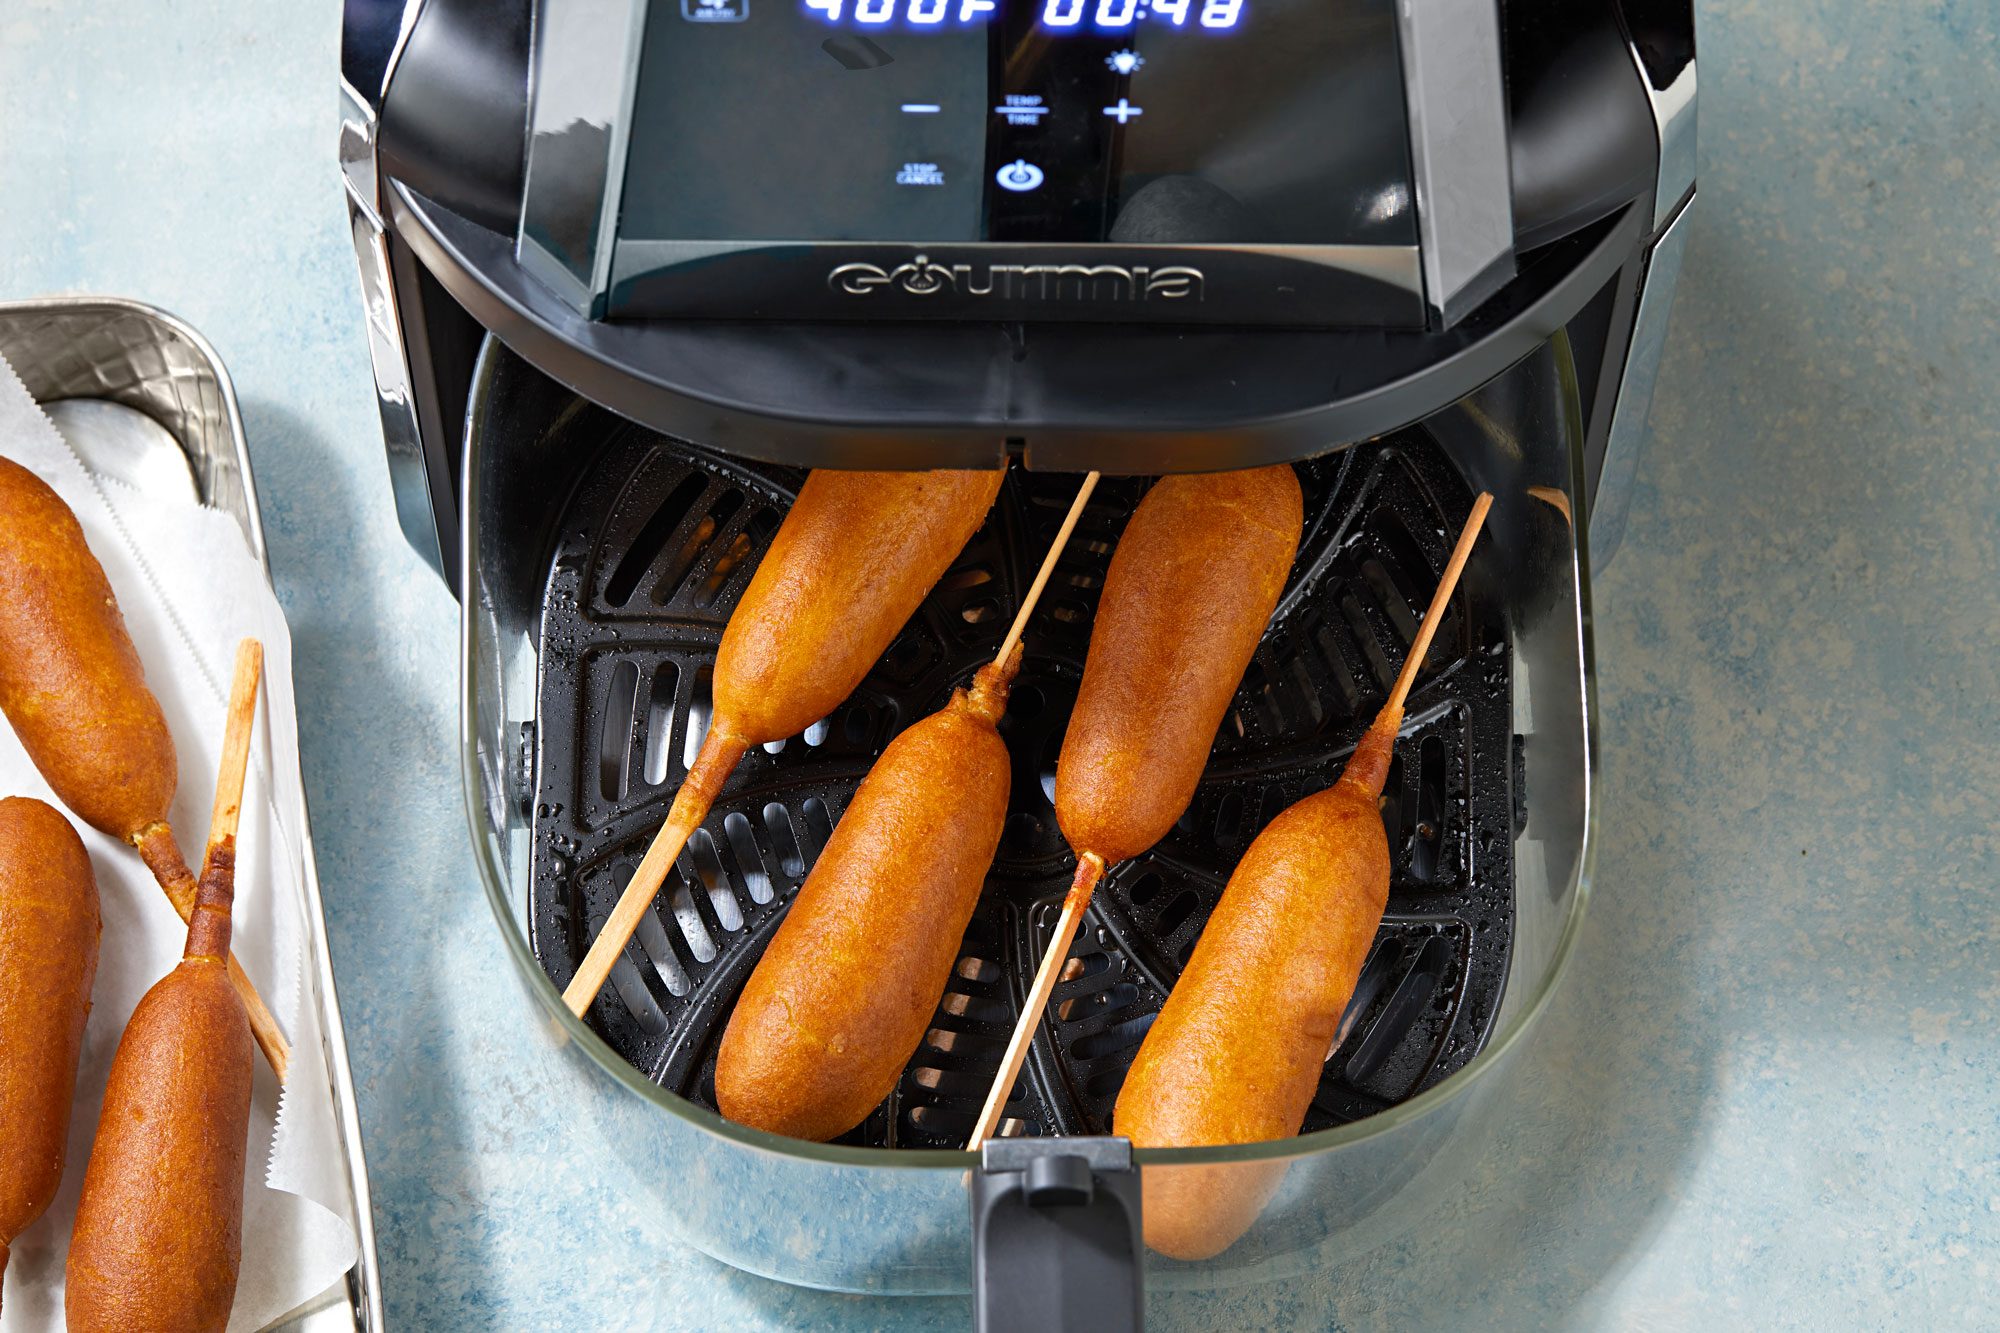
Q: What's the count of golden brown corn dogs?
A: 7